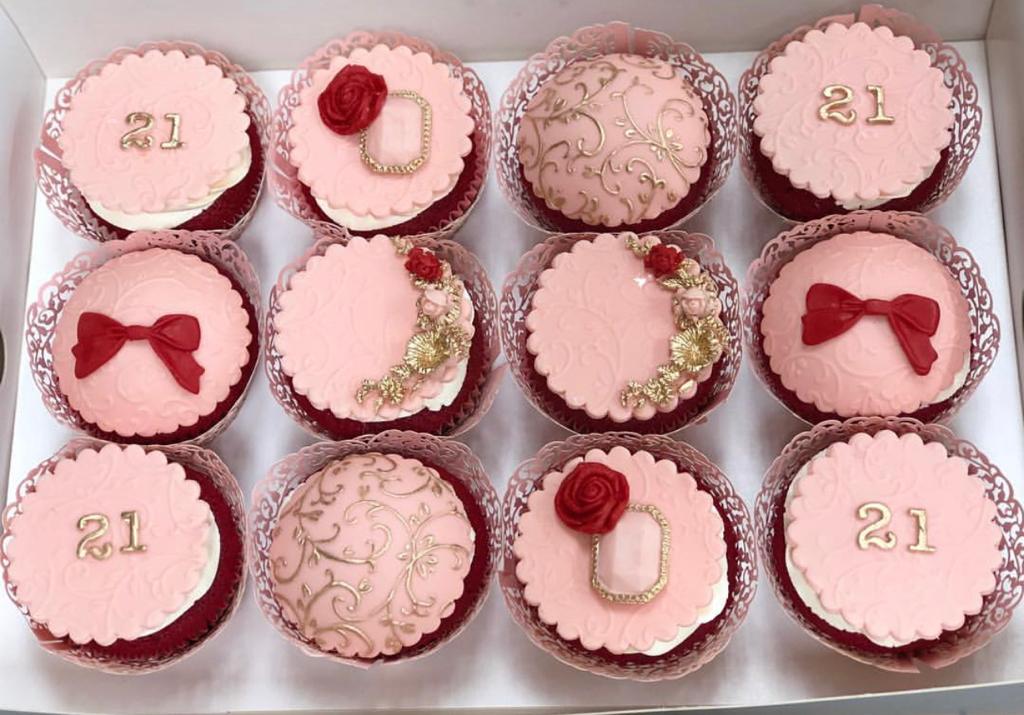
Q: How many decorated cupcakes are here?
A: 12